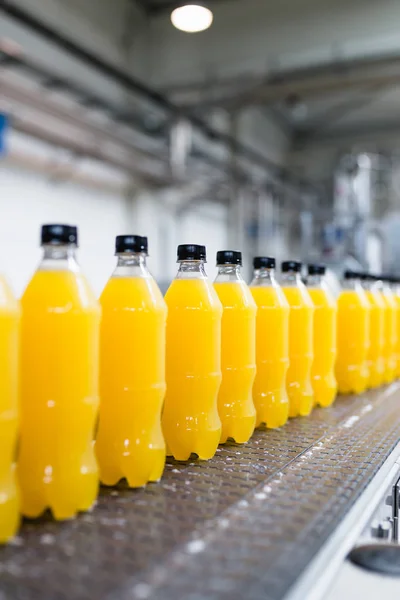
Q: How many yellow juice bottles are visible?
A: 12